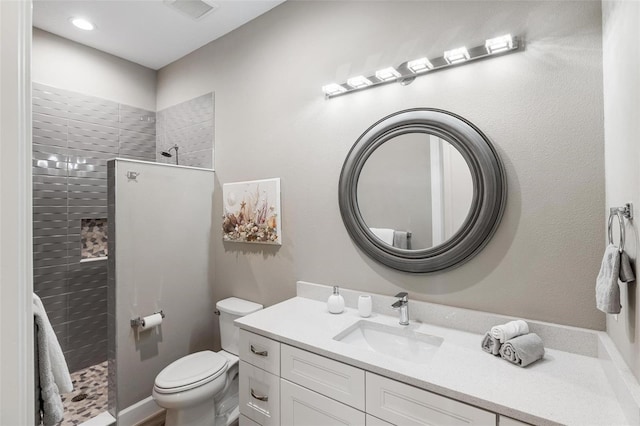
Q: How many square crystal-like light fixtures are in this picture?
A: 6